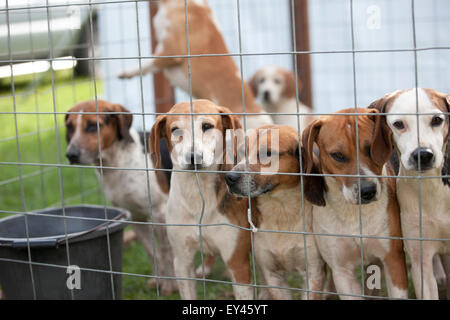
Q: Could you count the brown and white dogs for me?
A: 7